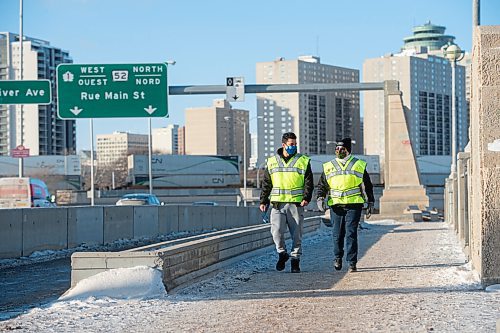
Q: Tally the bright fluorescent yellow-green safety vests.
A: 2